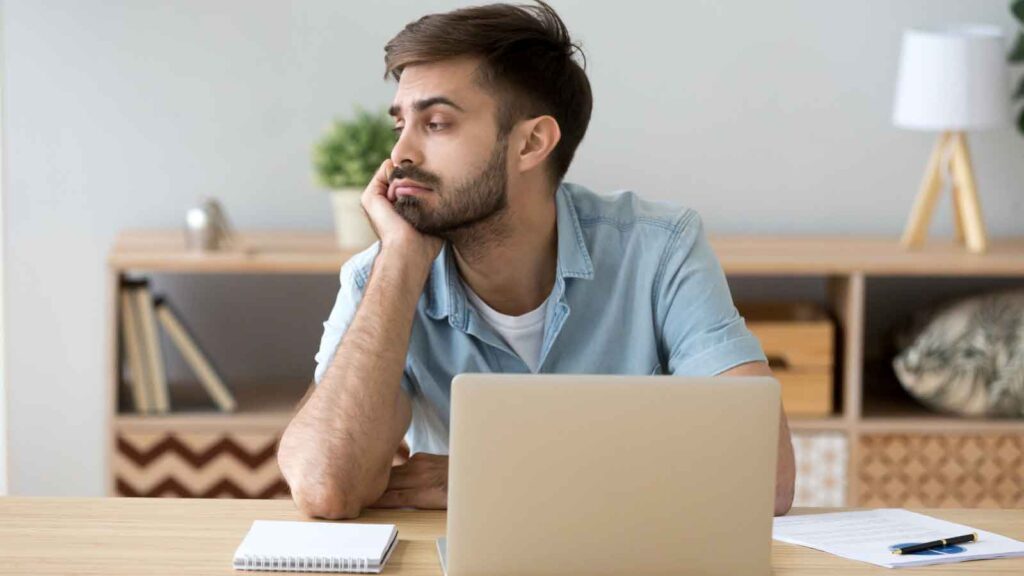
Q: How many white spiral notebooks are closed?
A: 1